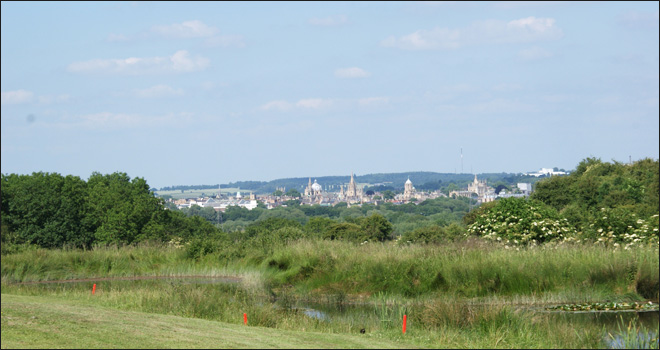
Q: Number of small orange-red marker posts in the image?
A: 3